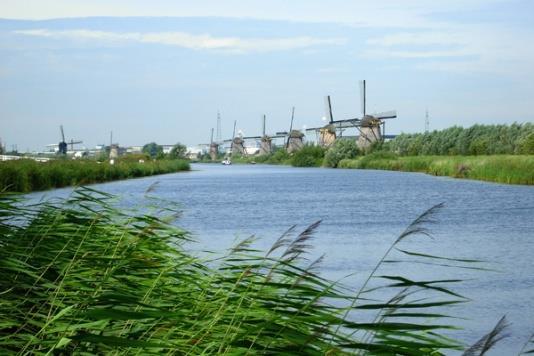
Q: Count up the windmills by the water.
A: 8